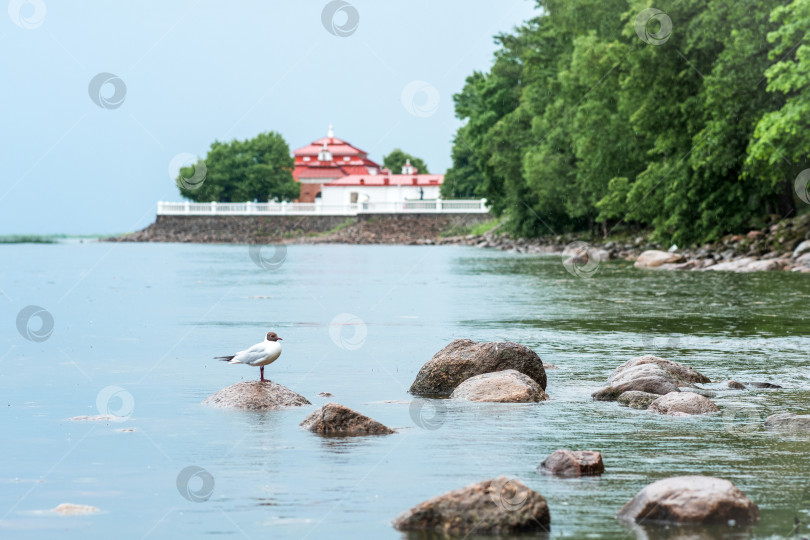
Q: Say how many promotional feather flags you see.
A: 0